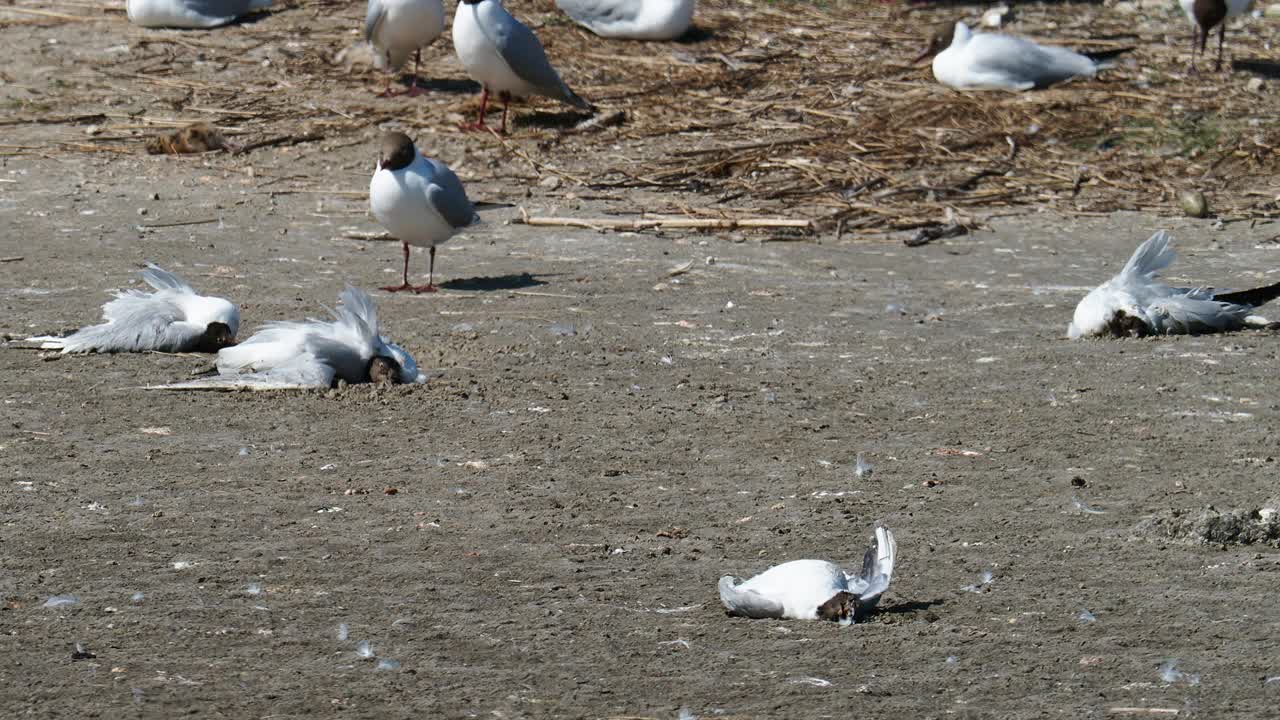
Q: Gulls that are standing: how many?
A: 4